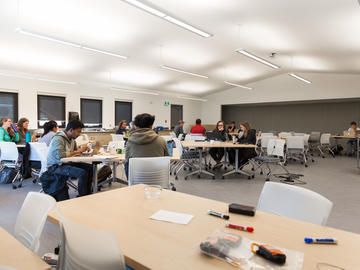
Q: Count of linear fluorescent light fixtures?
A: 9